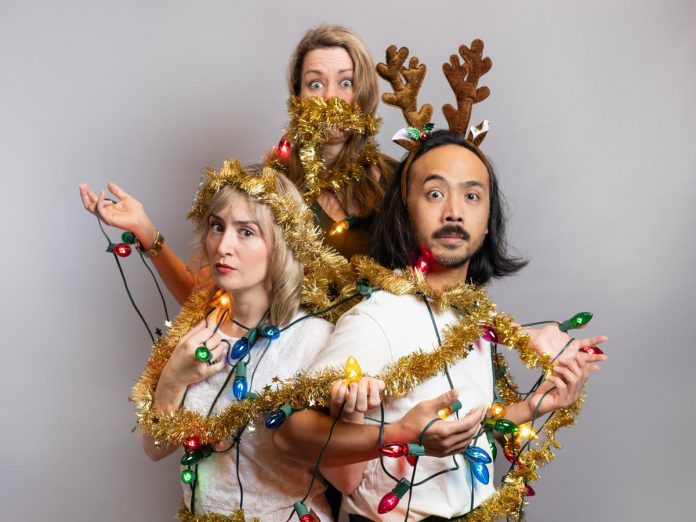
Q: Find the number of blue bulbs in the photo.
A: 6